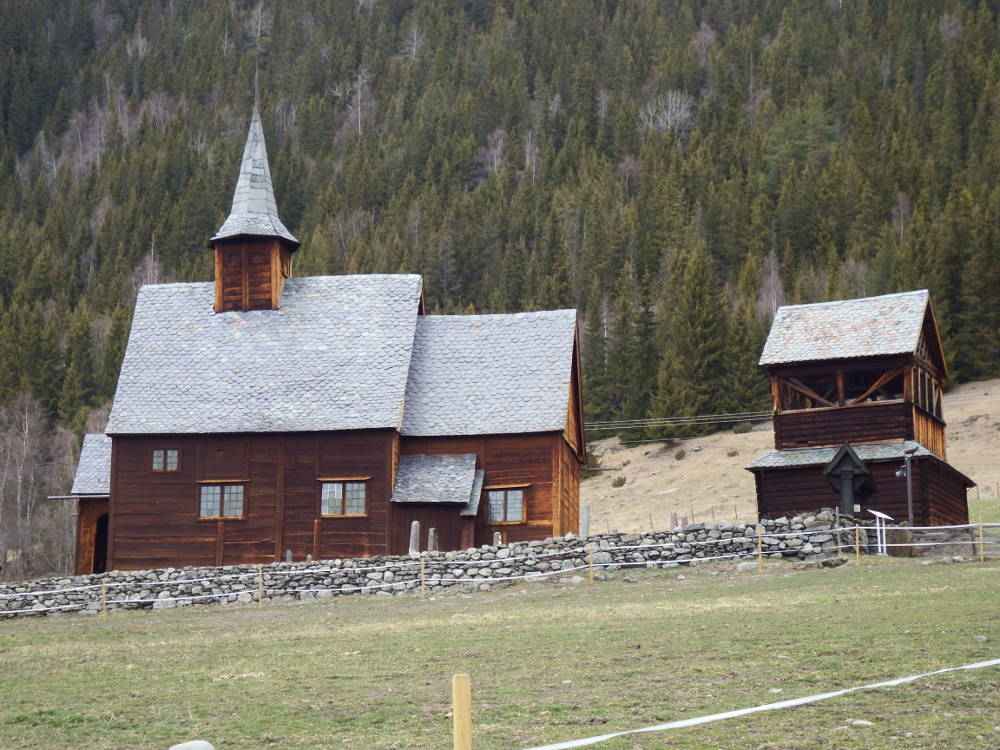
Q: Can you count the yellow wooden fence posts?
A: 8